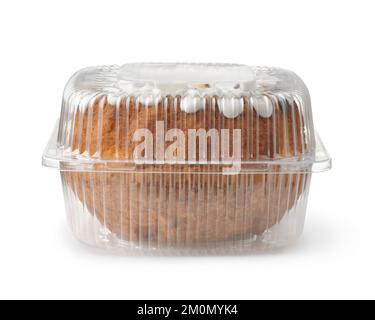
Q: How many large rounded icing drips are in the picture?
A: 3